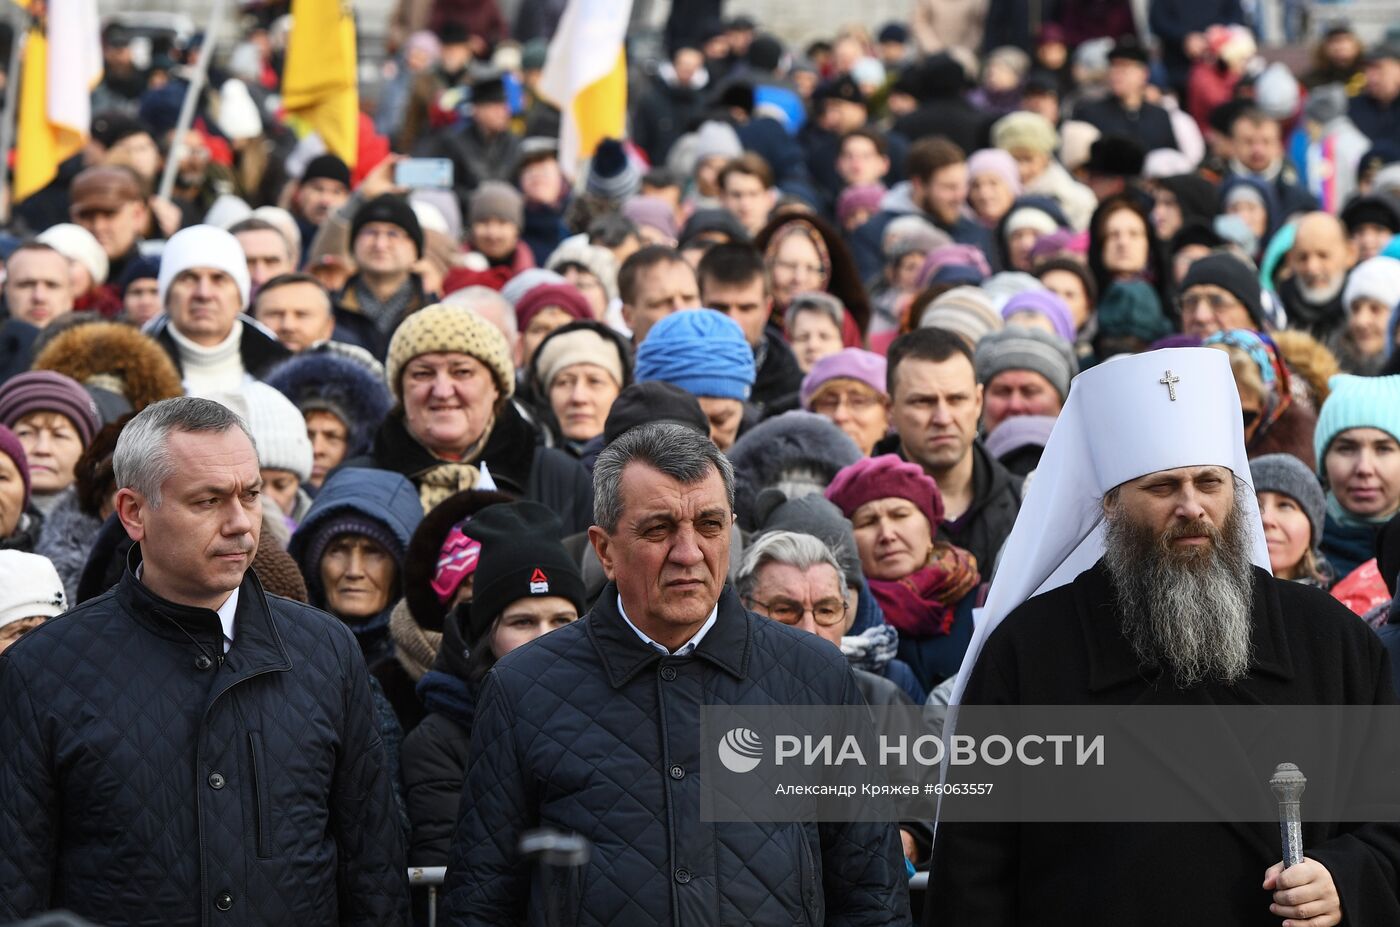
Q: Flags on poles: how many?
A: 3